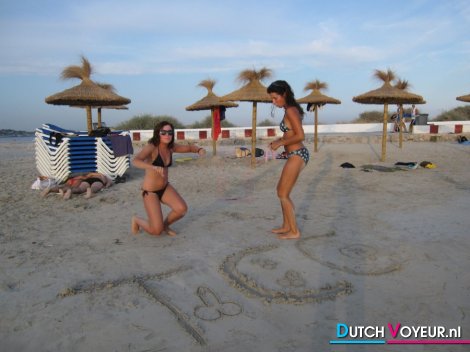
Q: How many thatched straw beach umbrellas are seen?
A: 8